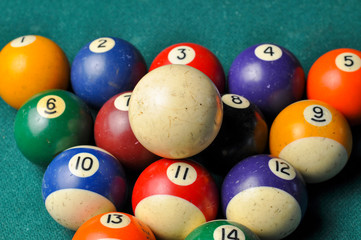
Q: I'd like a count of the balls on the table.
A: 15